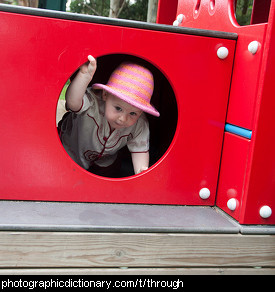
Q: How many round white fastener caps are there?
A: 7